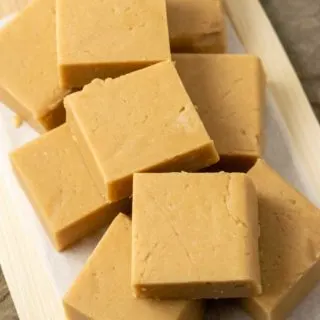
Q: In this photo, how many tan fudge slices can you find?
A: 9